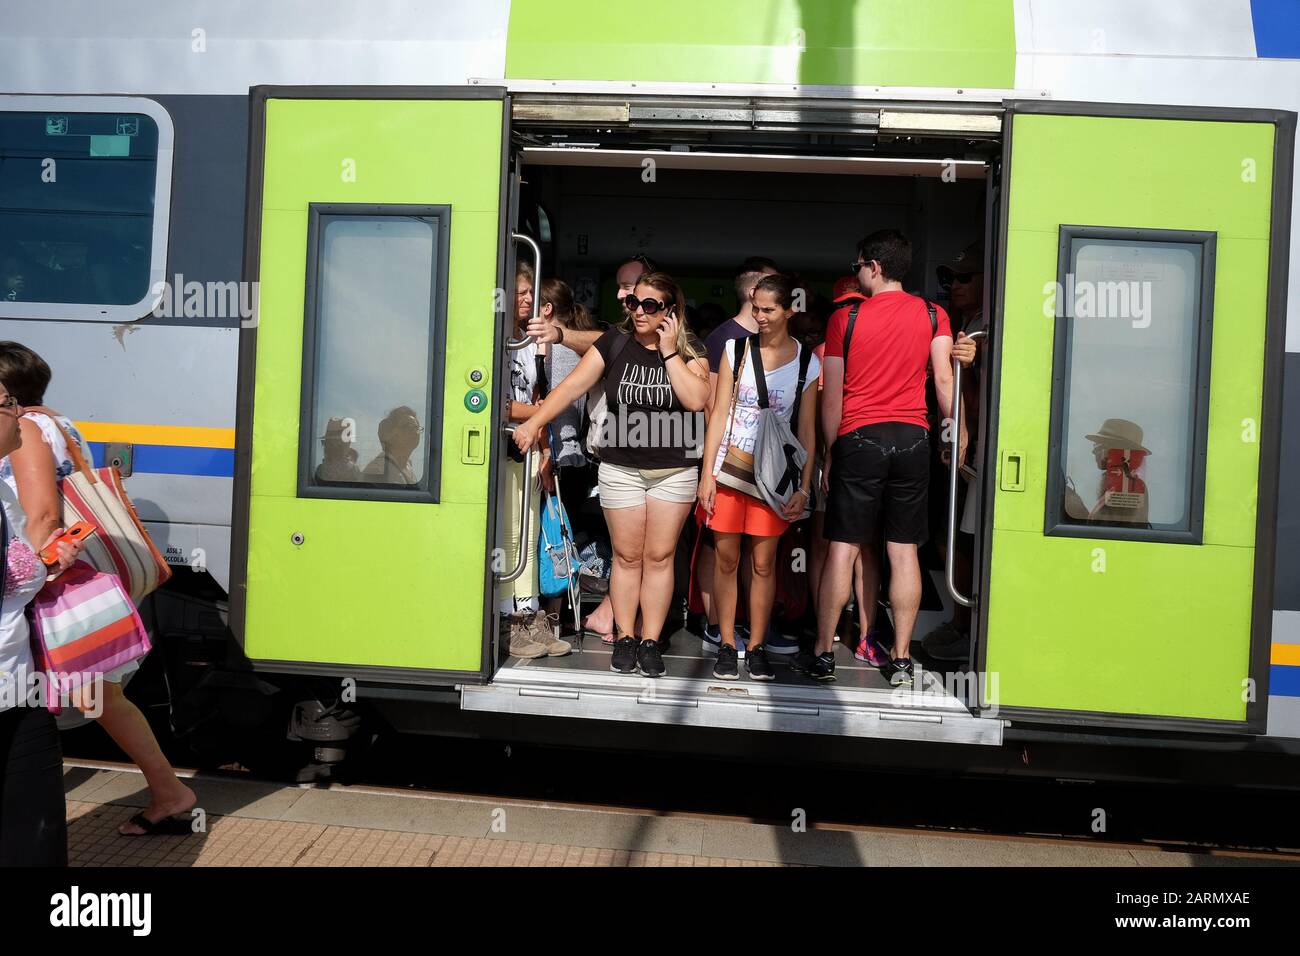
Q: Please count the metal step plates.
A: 1